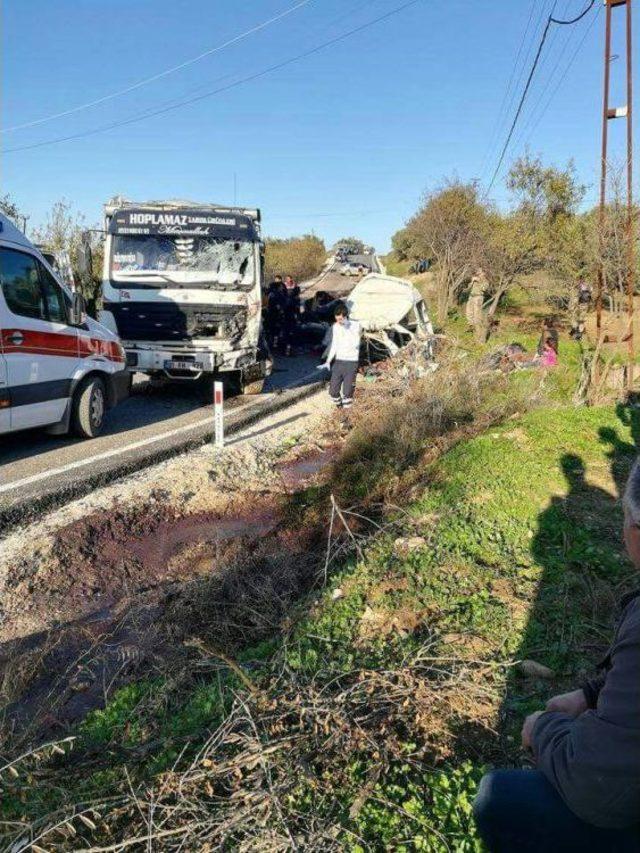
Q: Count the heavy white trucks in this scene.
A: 1